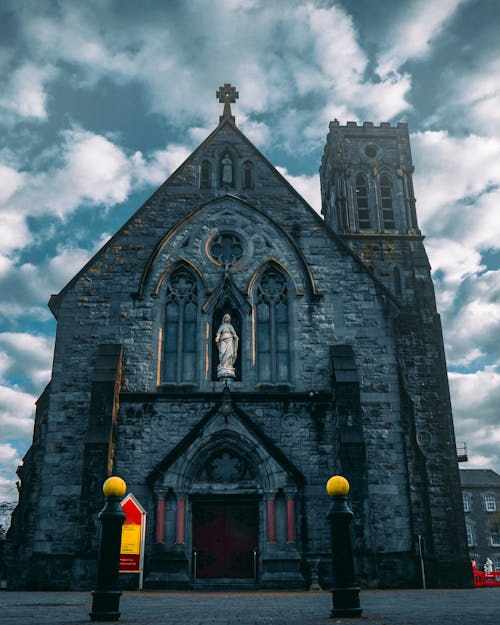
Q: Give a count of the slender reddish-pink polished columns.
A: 4